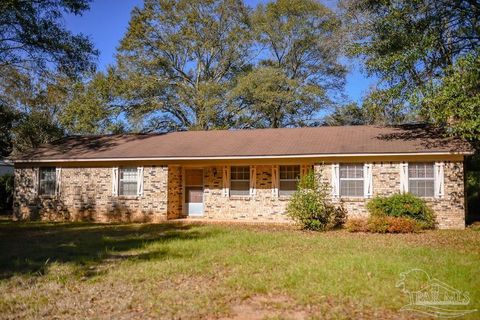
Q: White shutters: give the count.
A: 12